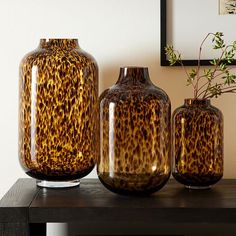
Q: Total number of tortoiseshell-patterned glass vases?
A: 3